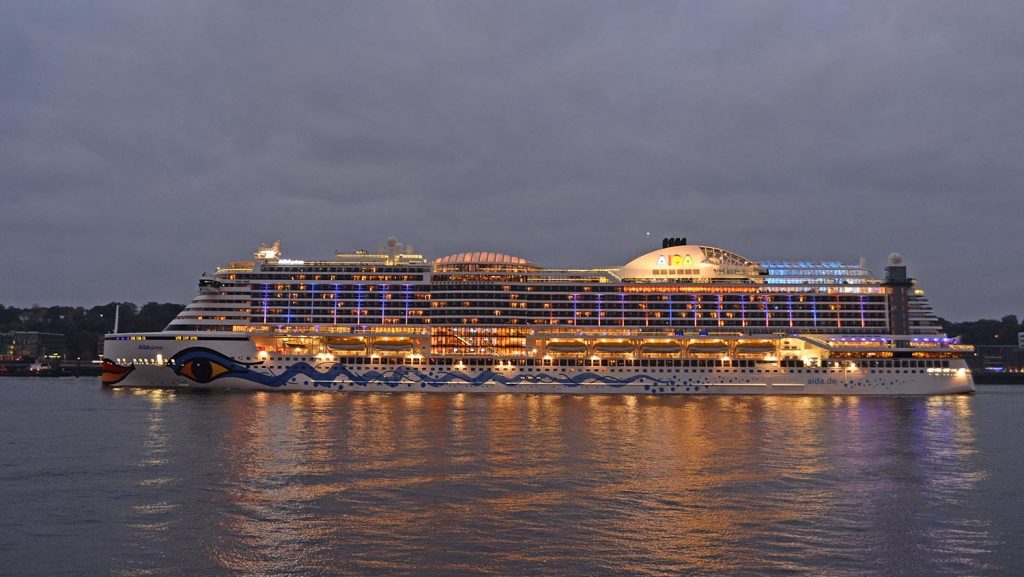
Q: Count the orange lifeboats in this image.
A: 7